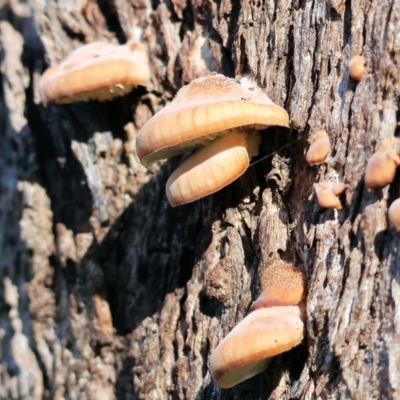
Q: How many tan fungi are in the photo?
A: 10